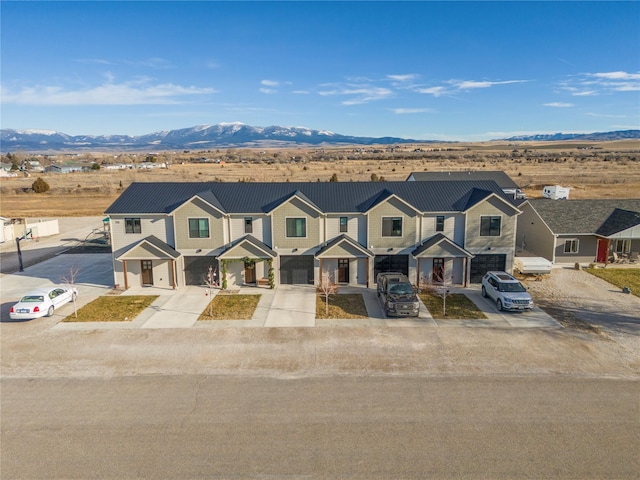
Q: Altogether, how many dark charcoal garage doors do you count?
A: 4